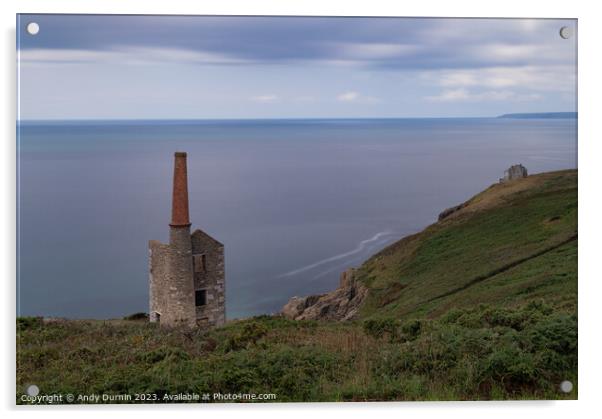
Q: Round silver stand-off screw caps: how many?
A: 4